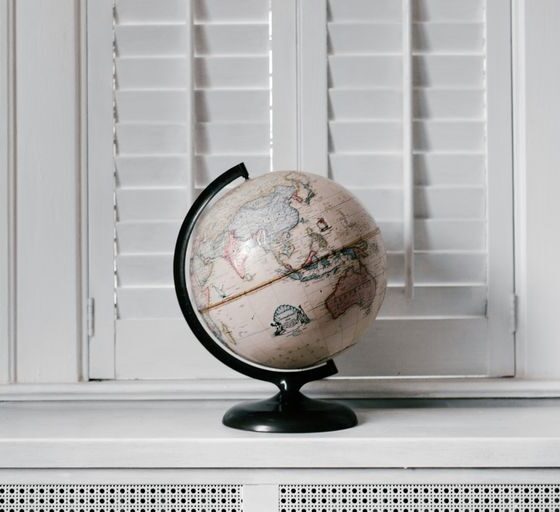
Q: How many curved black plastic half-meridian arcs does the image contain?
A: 1